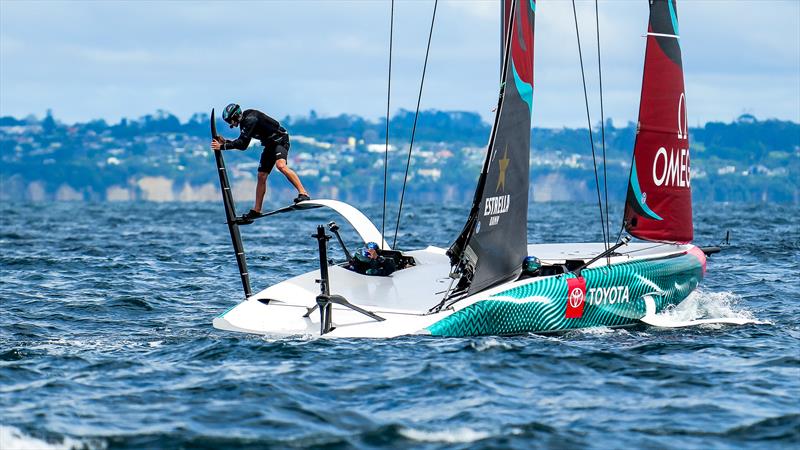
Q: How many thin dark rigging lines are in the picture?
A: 4